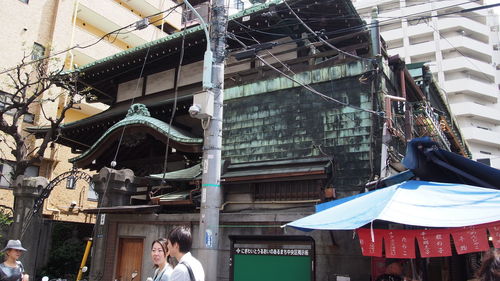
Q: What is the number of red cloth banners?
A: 5